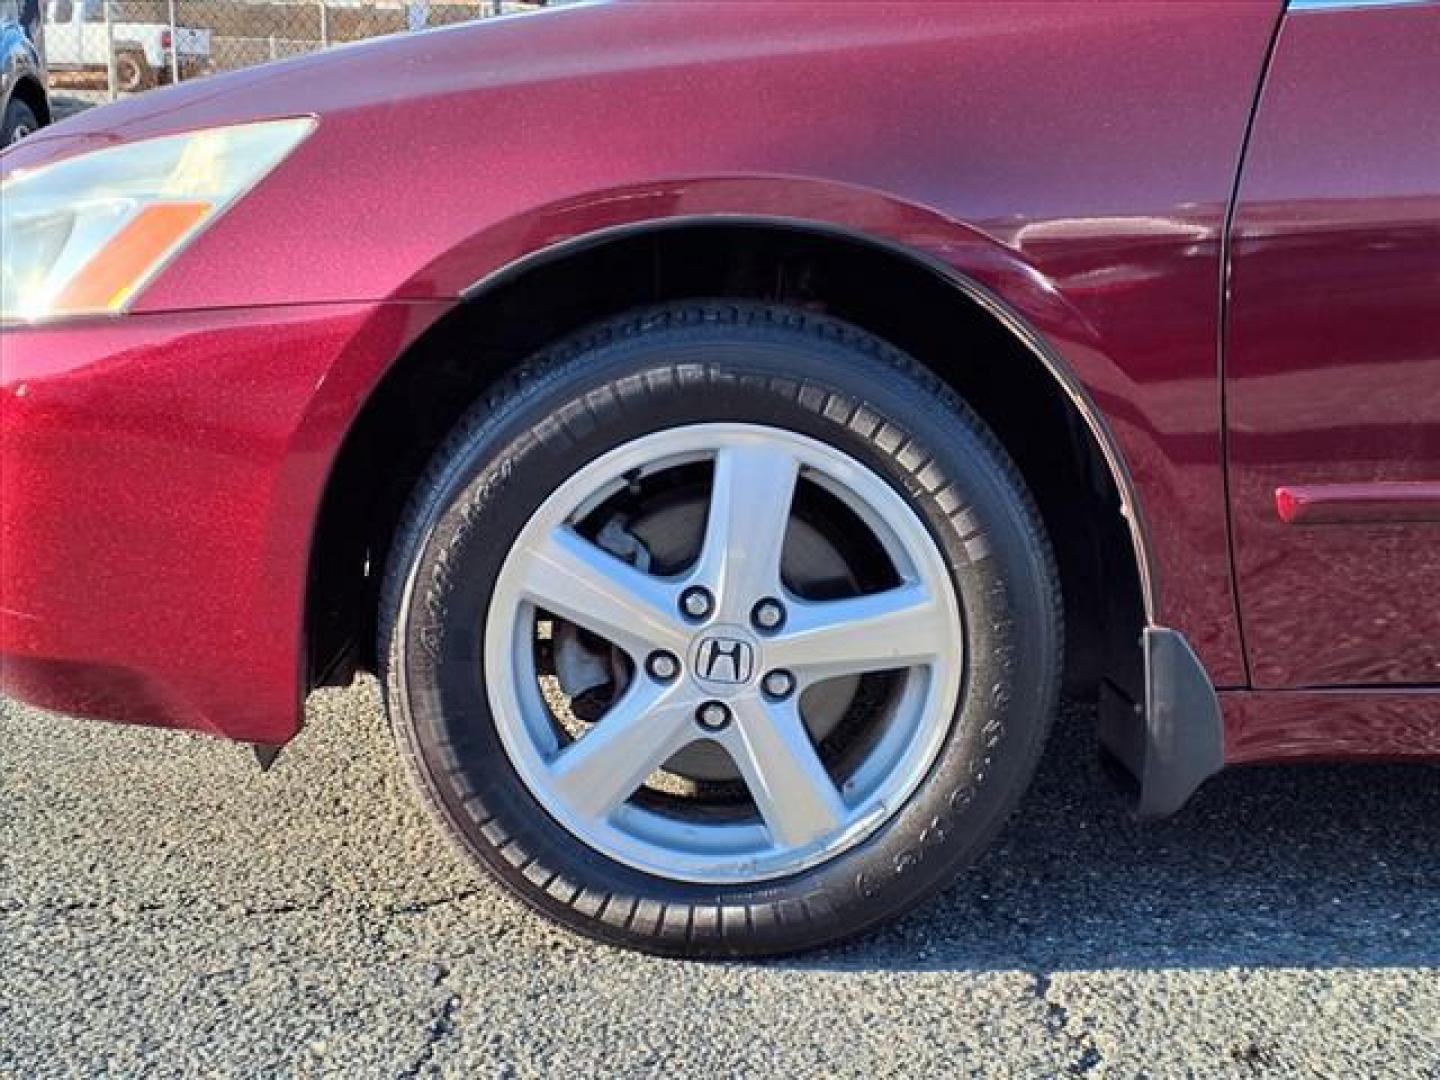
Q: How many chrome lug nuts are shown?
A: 5